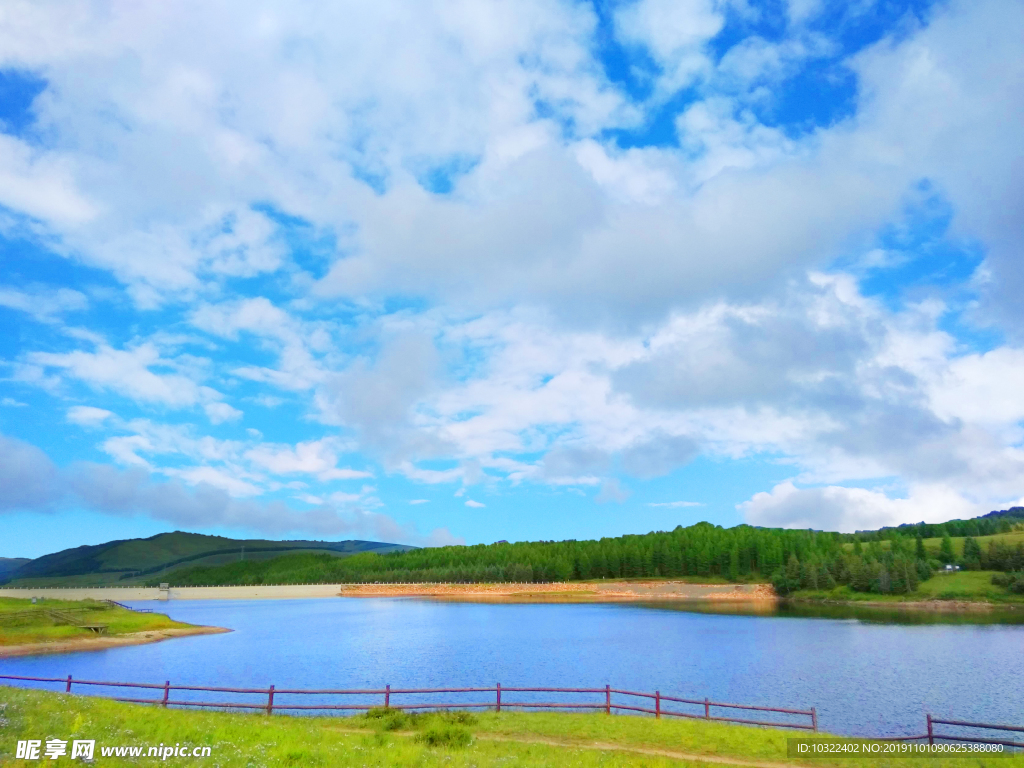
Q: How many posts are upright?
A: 10